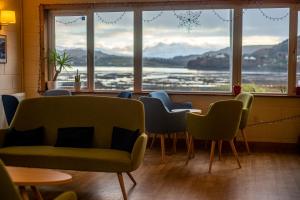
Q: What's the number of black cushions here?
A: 3